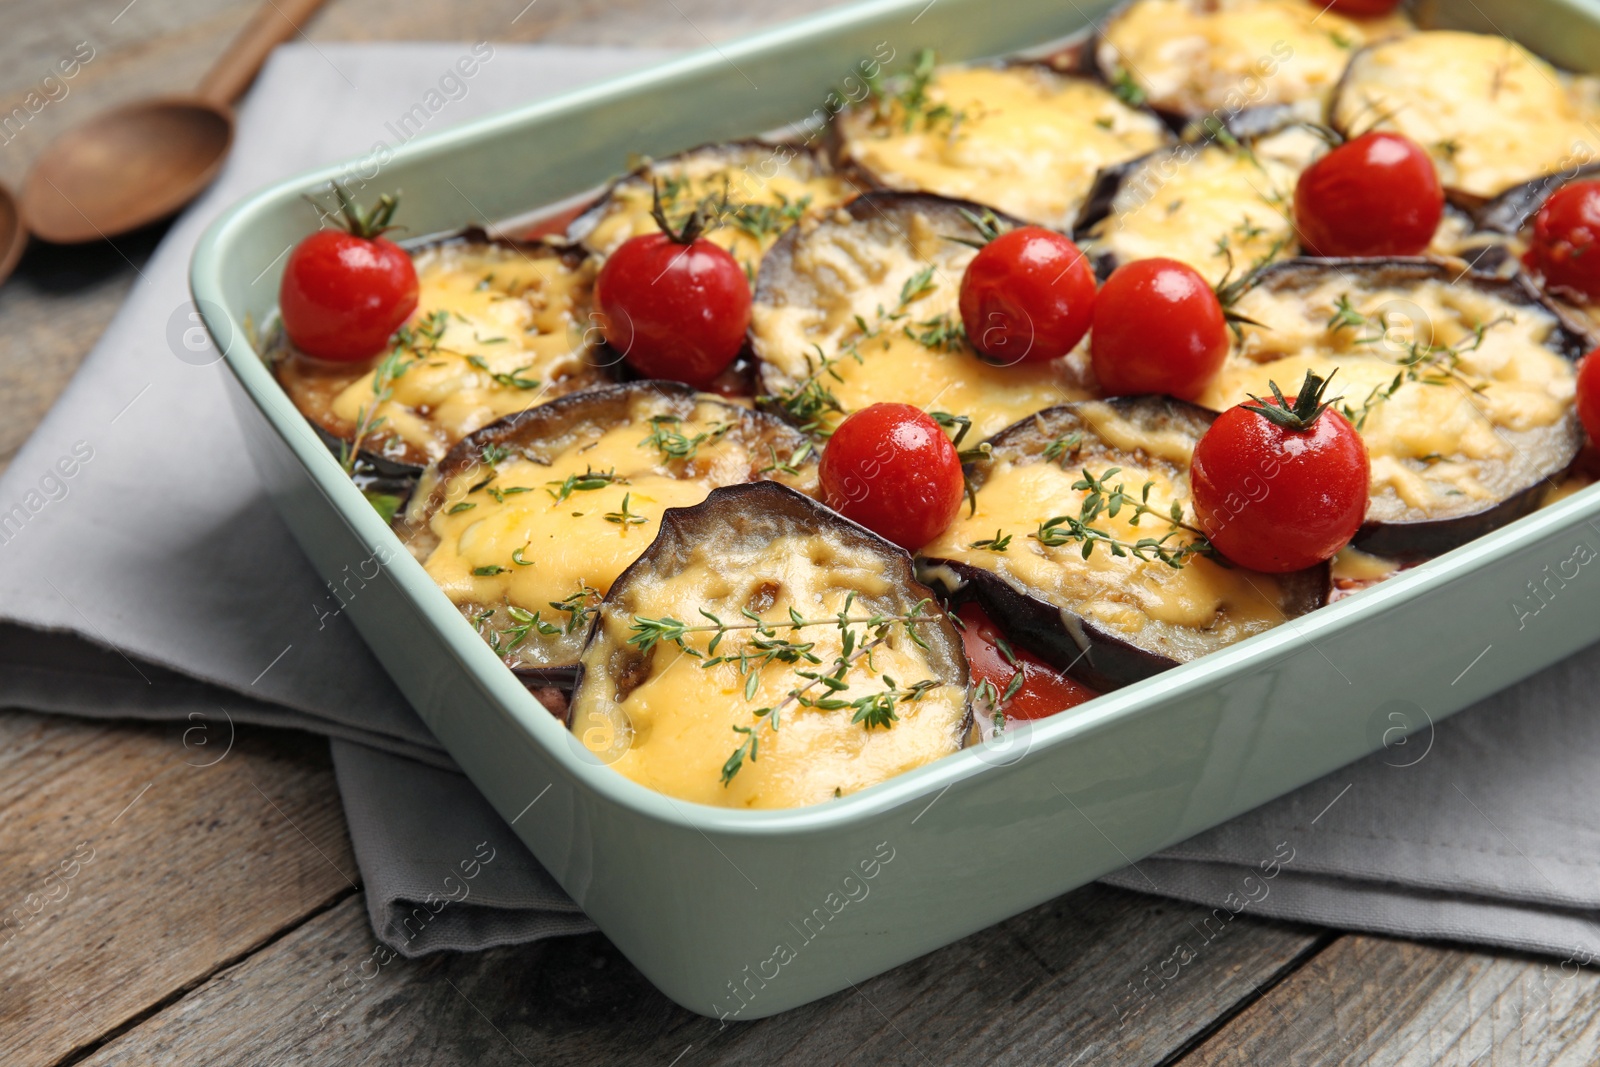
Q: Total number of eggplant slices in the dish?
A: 12